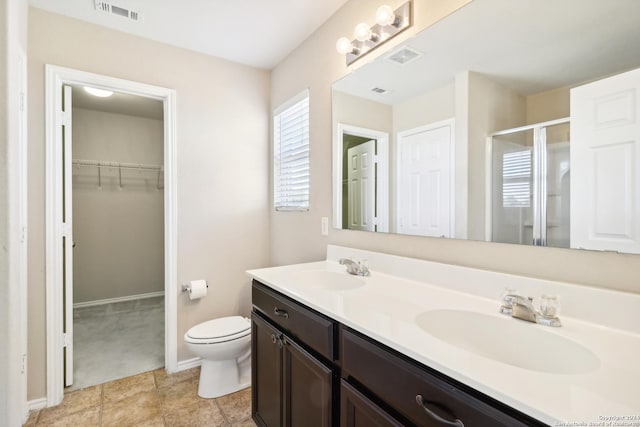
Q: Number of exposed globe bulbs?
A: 3